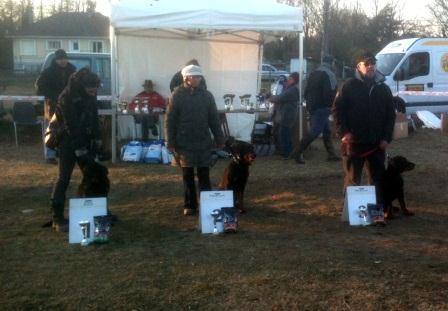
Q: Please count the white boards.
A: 3